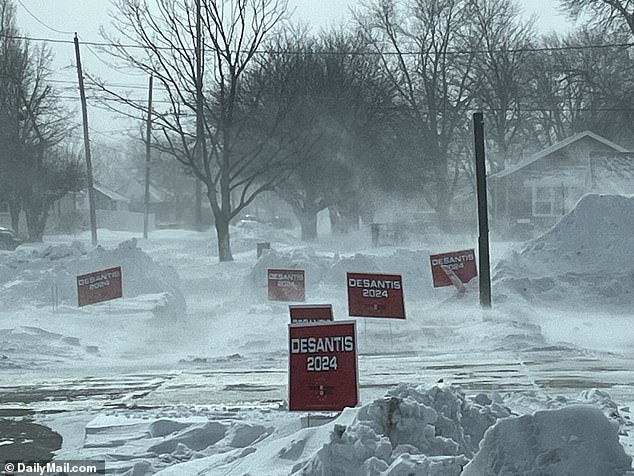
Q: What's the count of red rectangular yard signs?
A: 6